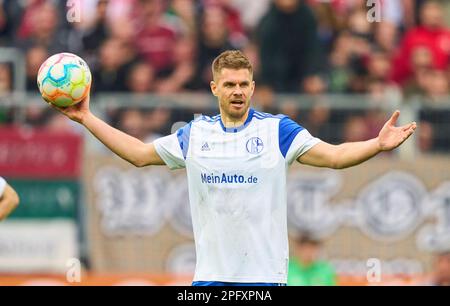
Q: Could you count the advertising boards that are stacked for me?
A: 3